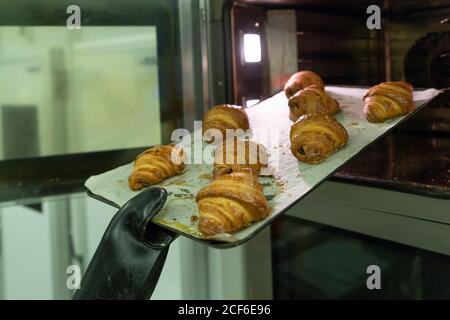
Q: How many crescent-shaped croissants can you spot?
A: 8